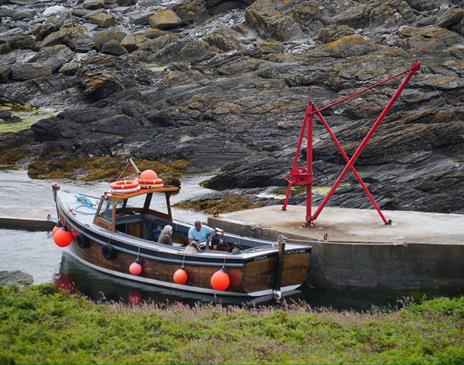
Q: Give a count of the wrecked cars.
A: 0